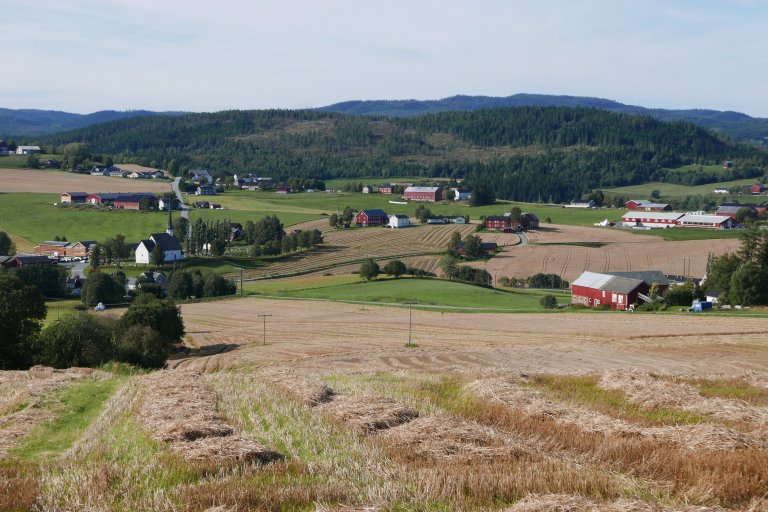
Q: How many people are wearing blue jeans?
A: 0